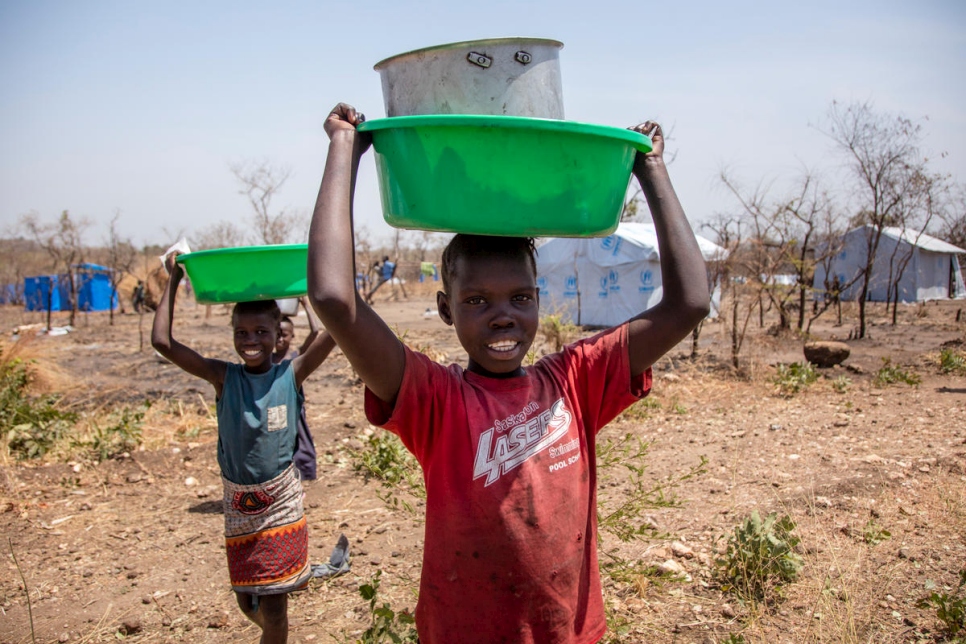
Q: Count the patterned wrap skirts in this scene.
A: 1